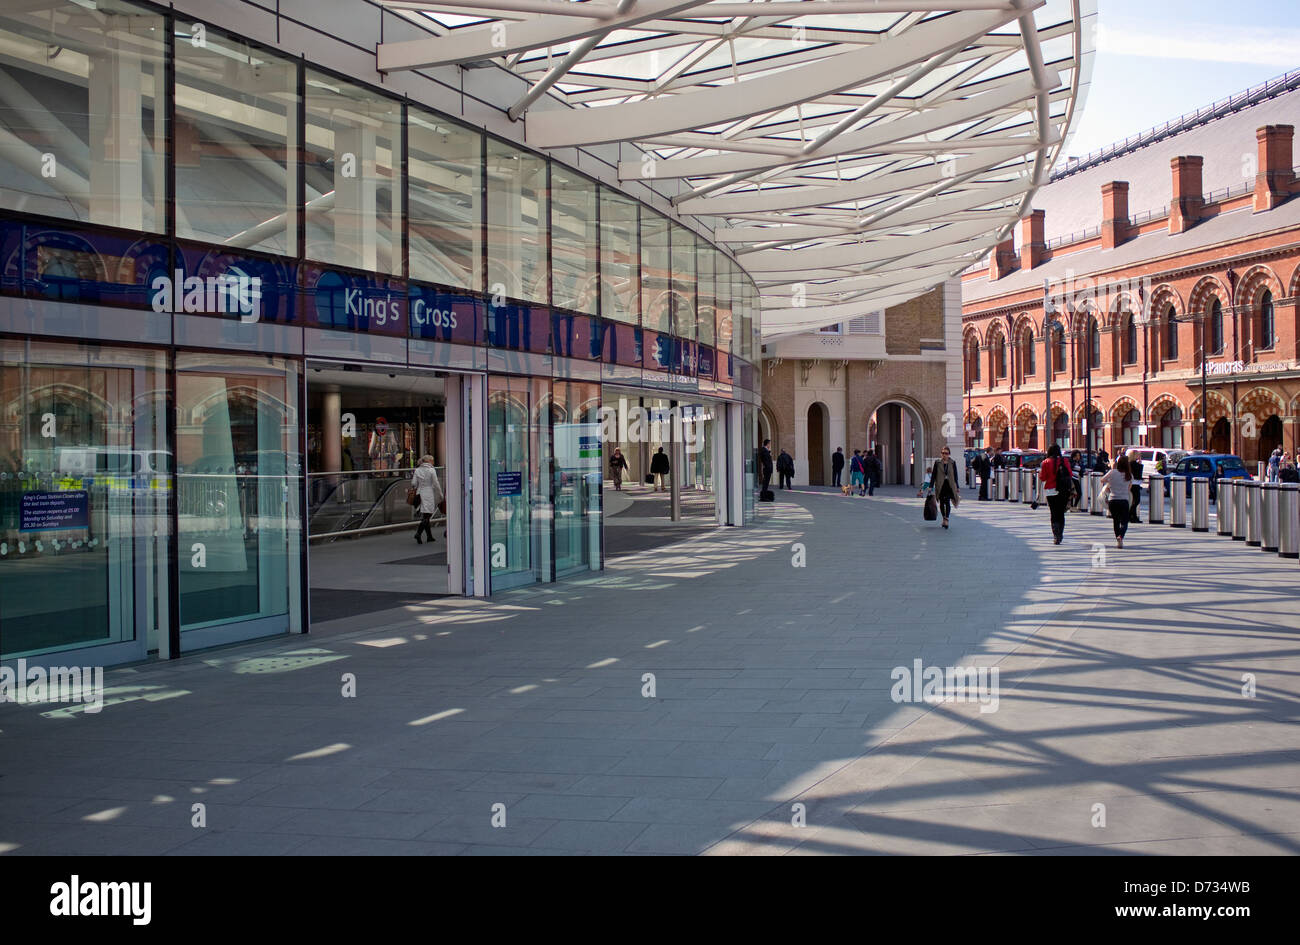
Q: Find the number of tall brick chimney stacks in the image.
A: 5